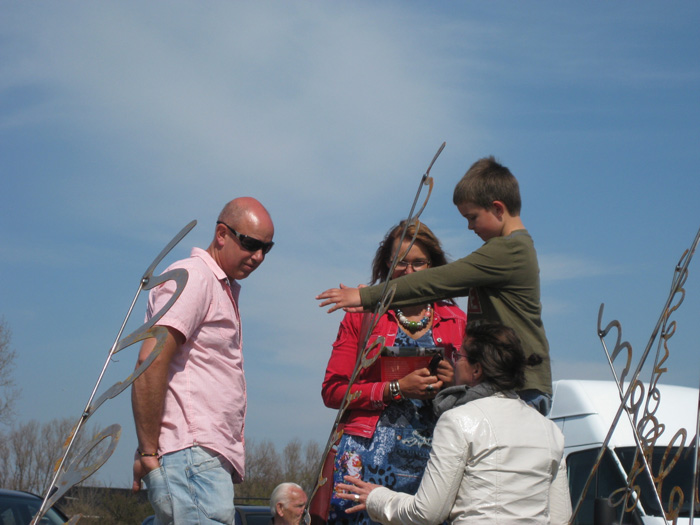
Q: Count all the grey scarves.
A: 1